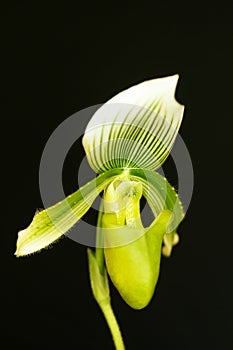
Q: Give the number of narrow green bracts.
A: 1